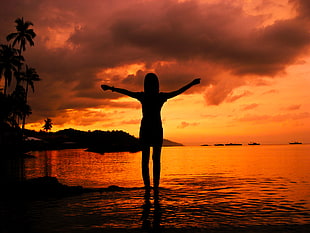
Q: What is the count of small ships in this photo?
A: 5